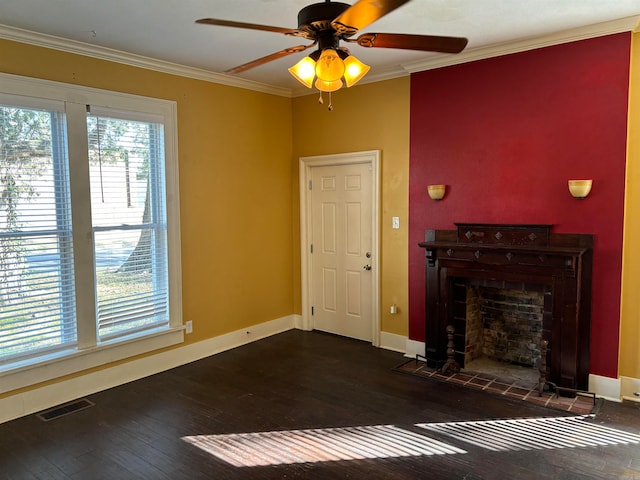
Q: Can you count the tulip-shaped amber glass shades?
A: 4